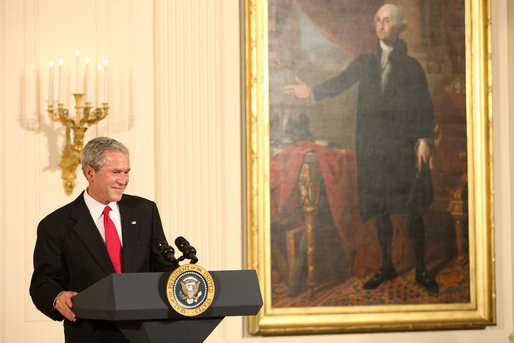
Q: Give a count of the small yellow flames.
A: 6